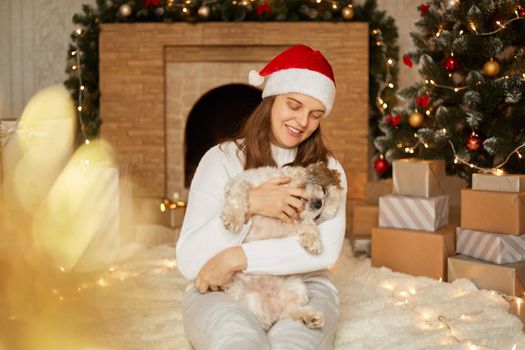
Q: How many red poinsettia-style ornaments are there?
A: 6